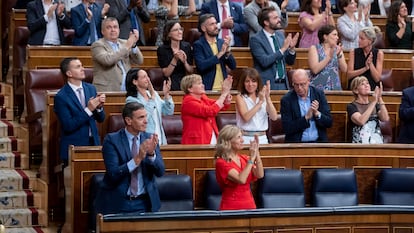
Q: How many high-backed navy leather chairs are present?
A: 6